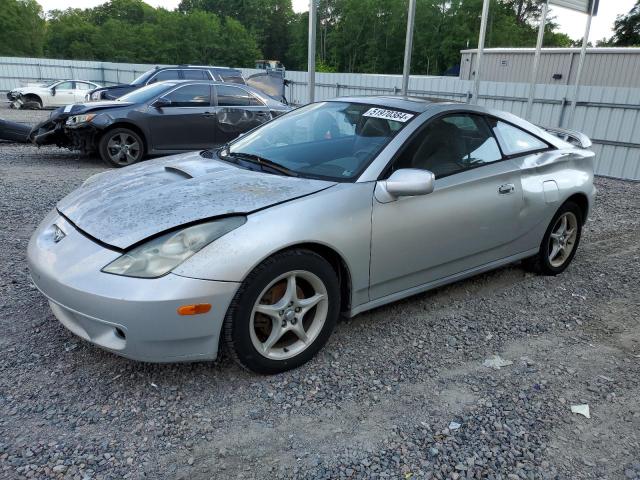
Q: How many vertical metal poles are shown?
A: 5